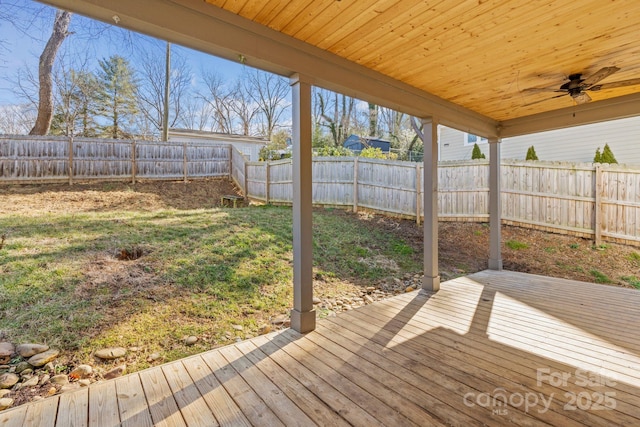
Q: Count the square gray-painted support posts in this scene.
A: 3